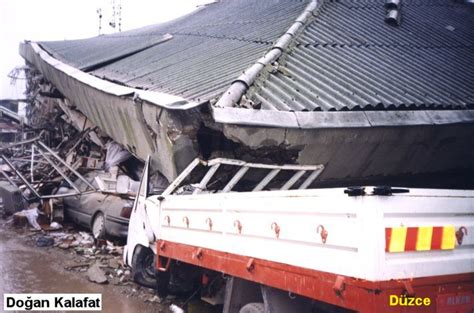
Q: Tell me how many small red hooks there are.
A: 7